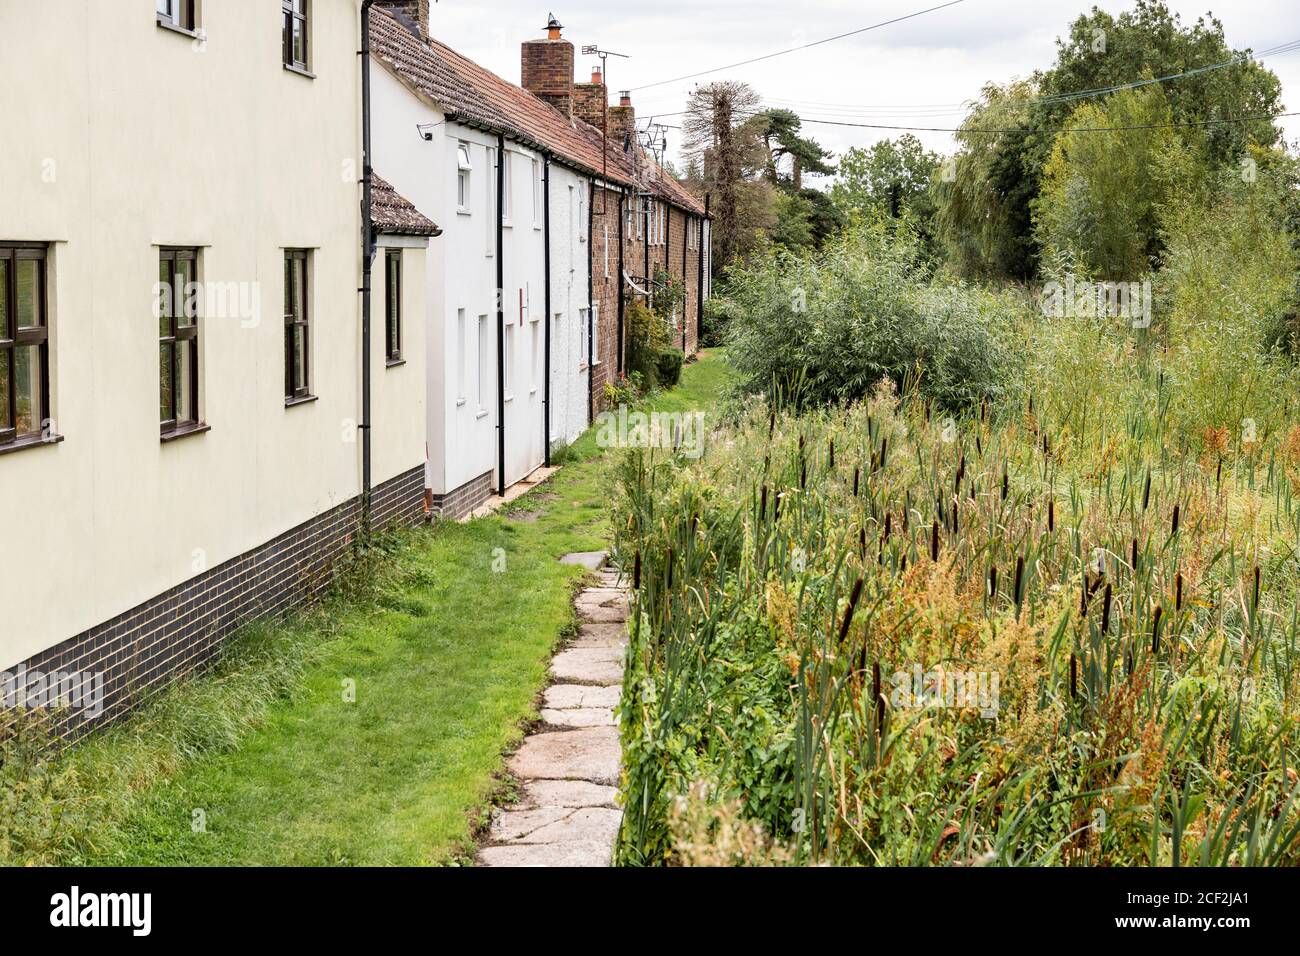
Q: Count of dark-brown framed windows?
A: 6